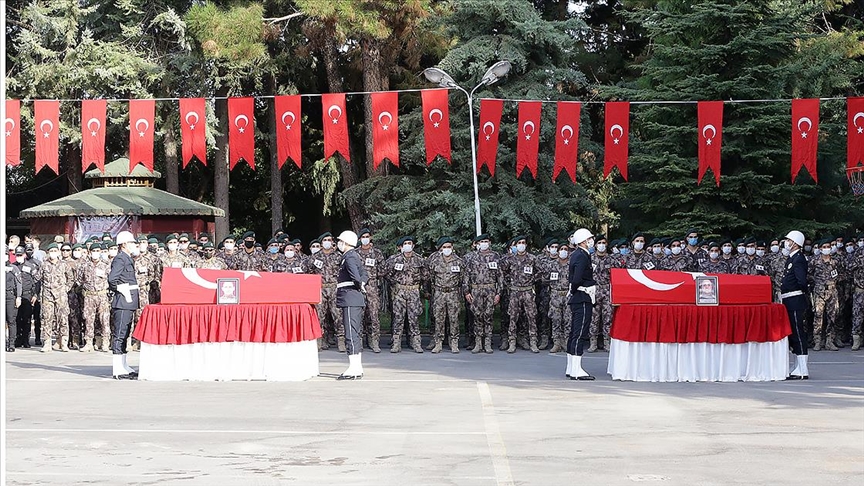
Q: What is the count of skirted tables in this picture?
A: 2